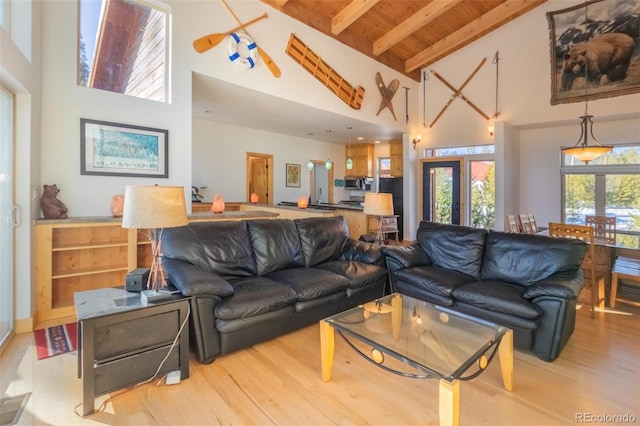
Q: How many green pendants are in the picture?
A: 3